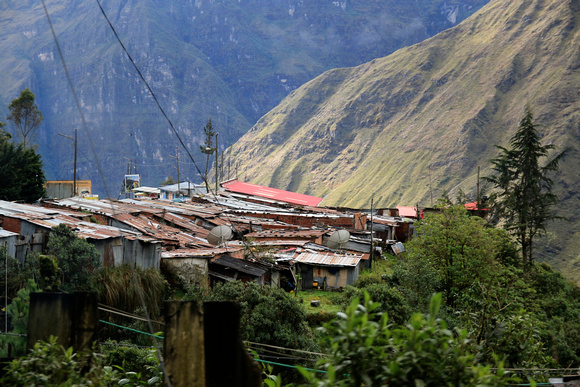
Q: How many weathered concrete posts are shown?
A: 2